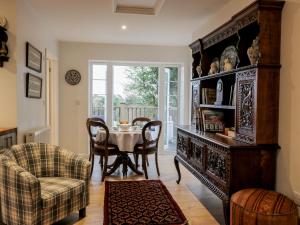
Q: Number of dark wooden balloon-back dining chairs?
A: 4